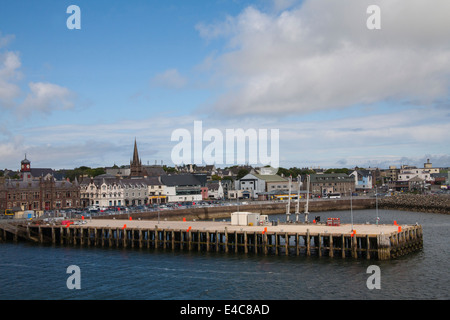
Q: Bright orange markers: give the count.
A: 11